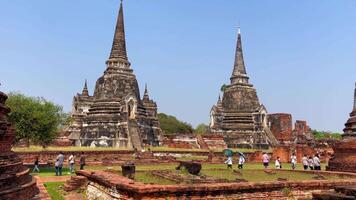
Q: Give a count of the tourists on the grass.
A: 12